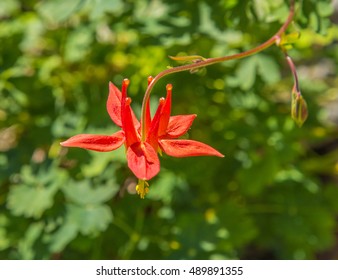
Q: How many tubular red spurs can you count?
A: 5